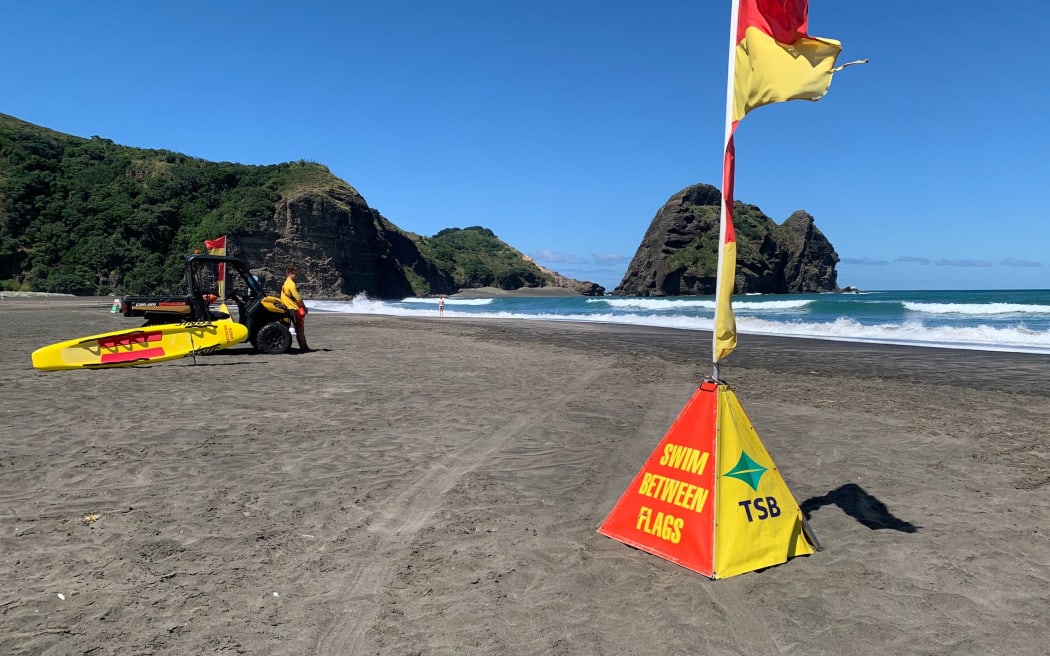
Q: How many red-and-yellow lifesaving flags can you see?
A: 2